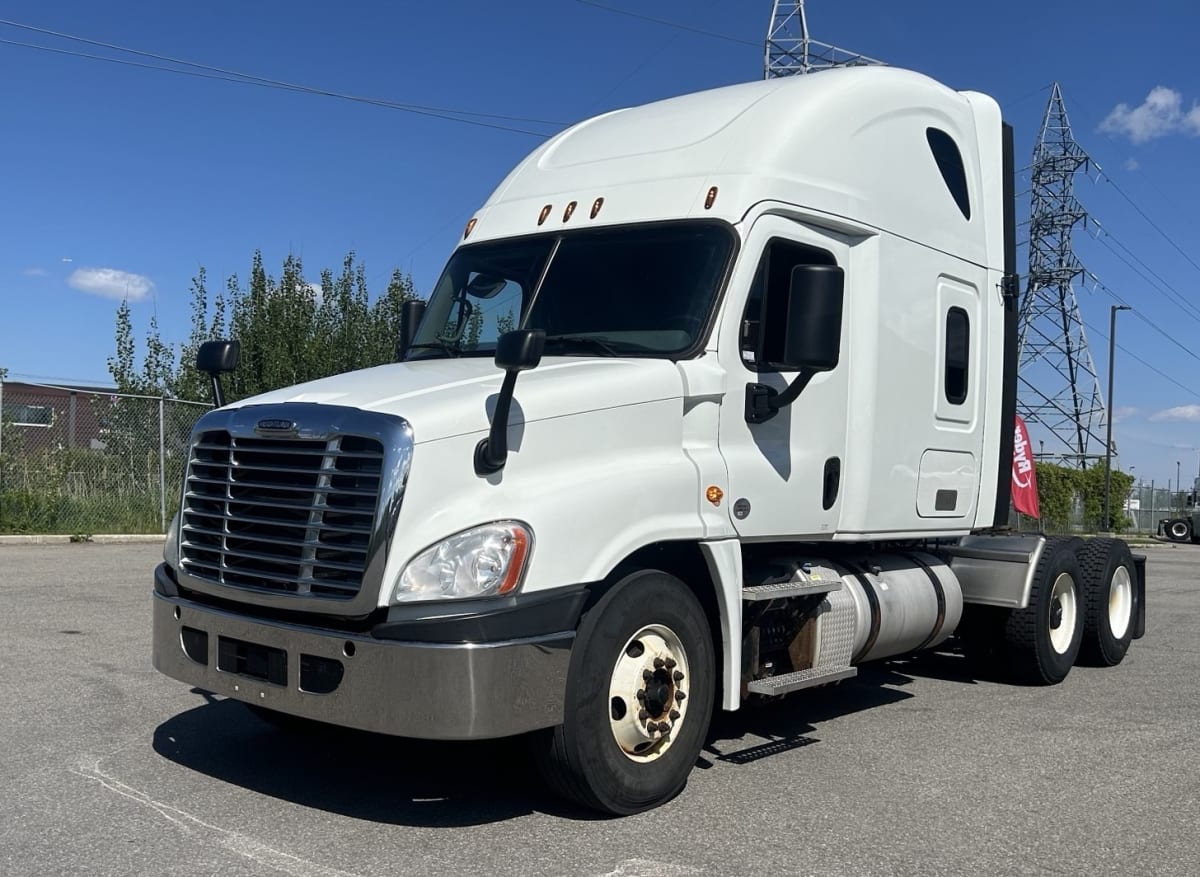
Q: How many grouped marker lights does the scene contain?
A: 3